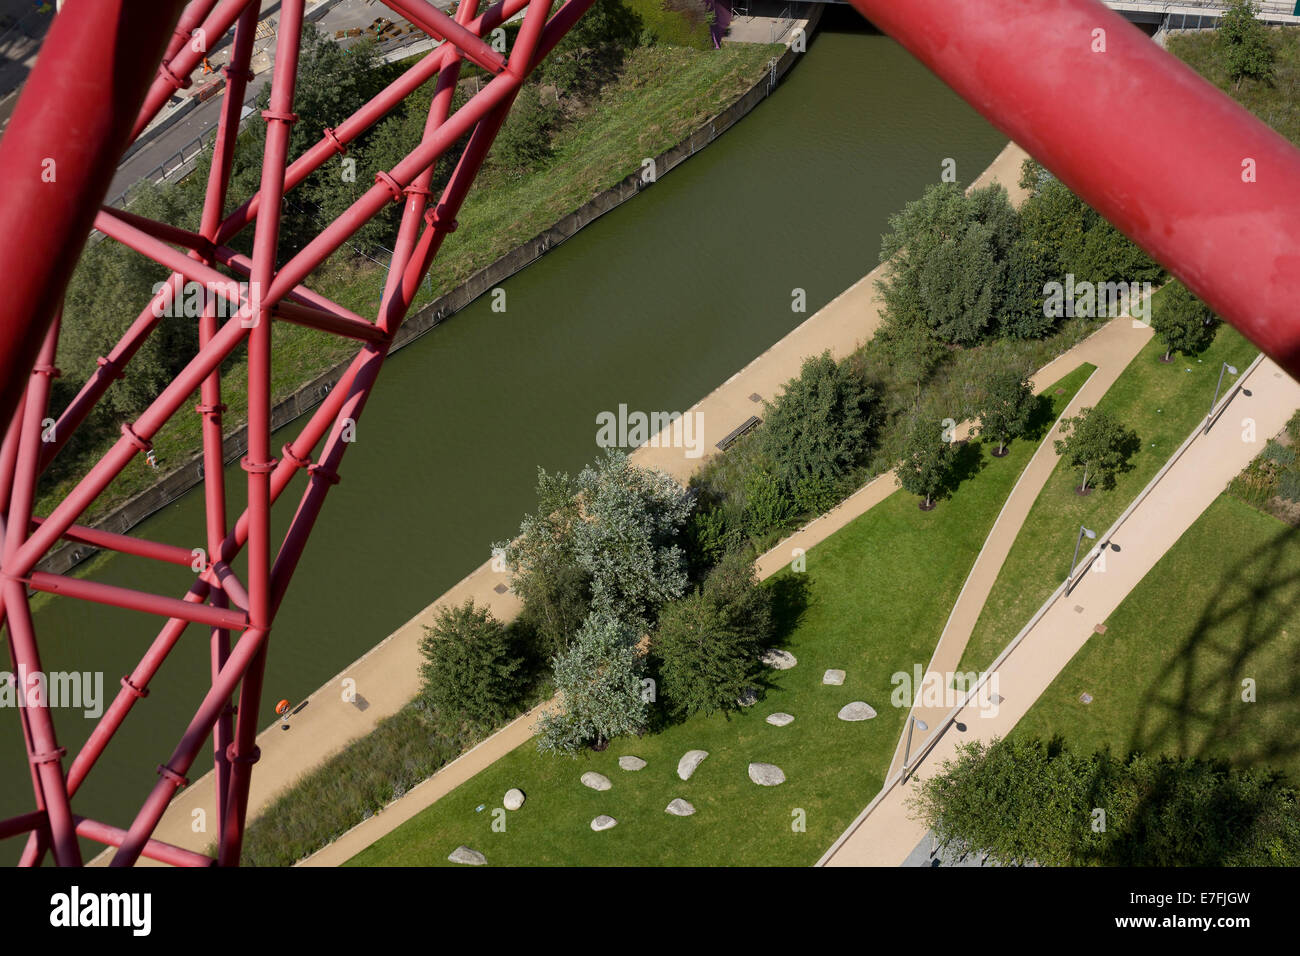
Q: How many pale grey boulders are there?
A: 13